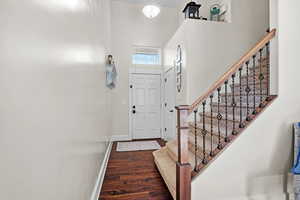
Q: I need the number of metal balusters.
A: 11